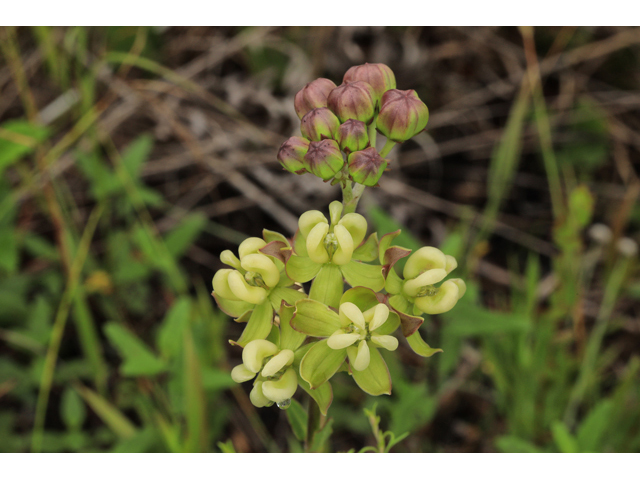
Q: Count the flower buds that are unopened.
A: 9